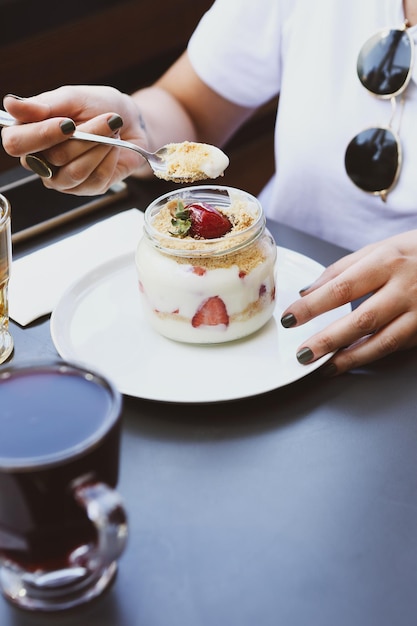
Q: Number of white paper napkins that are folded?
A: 1